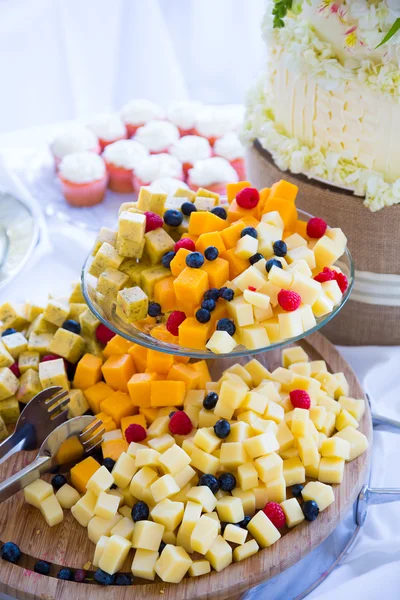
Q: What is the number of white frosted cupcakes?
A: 13